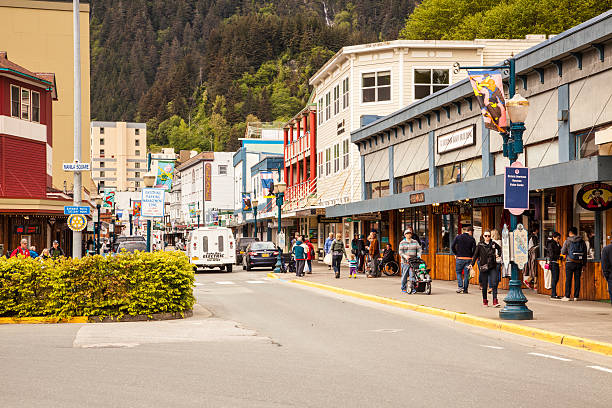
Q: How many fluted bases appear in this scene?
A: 2